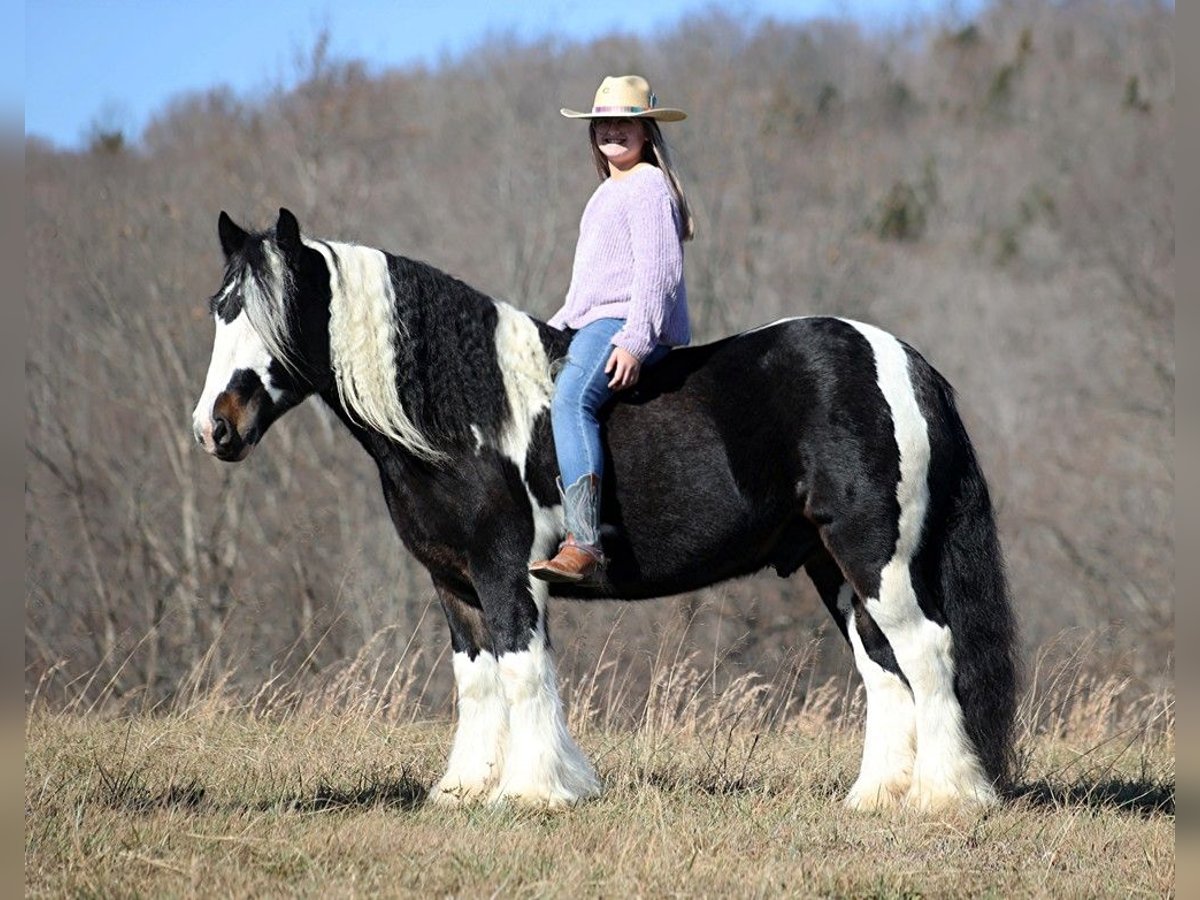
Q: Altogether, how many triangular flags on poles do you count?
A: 0